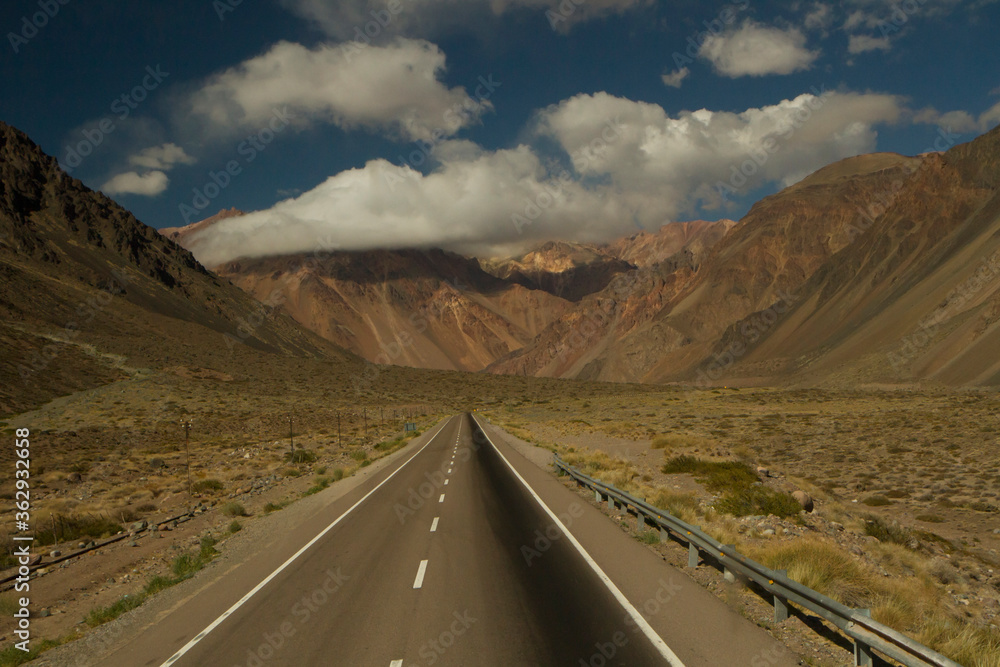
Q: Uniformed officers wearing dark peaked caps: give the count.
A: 0